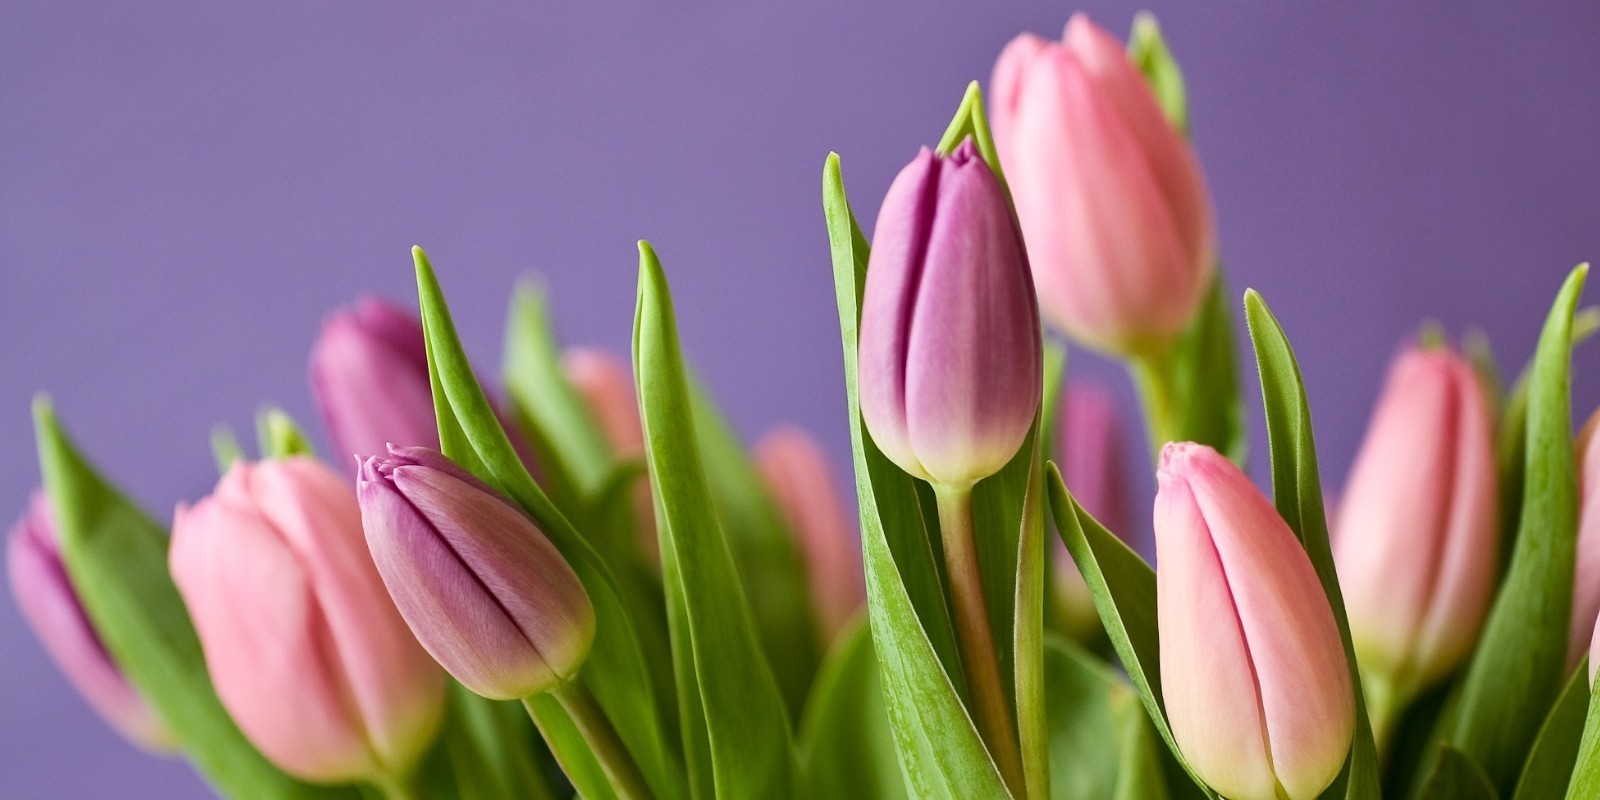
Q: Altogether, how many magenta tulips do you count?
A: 5